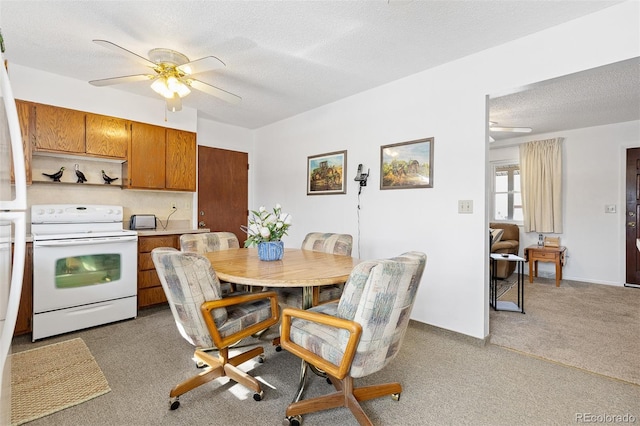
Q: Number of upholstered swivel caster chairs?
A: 4